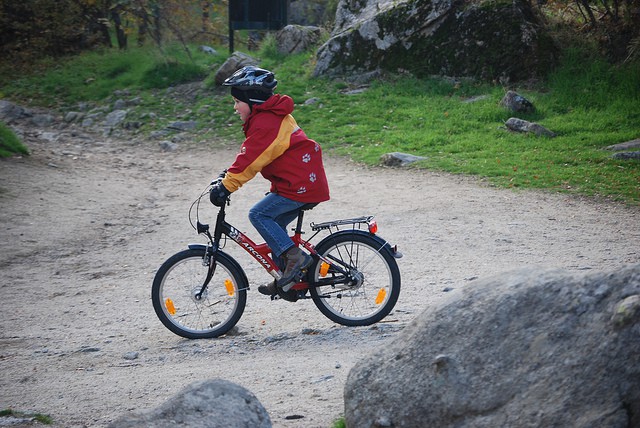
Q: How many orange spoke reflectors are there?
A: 4